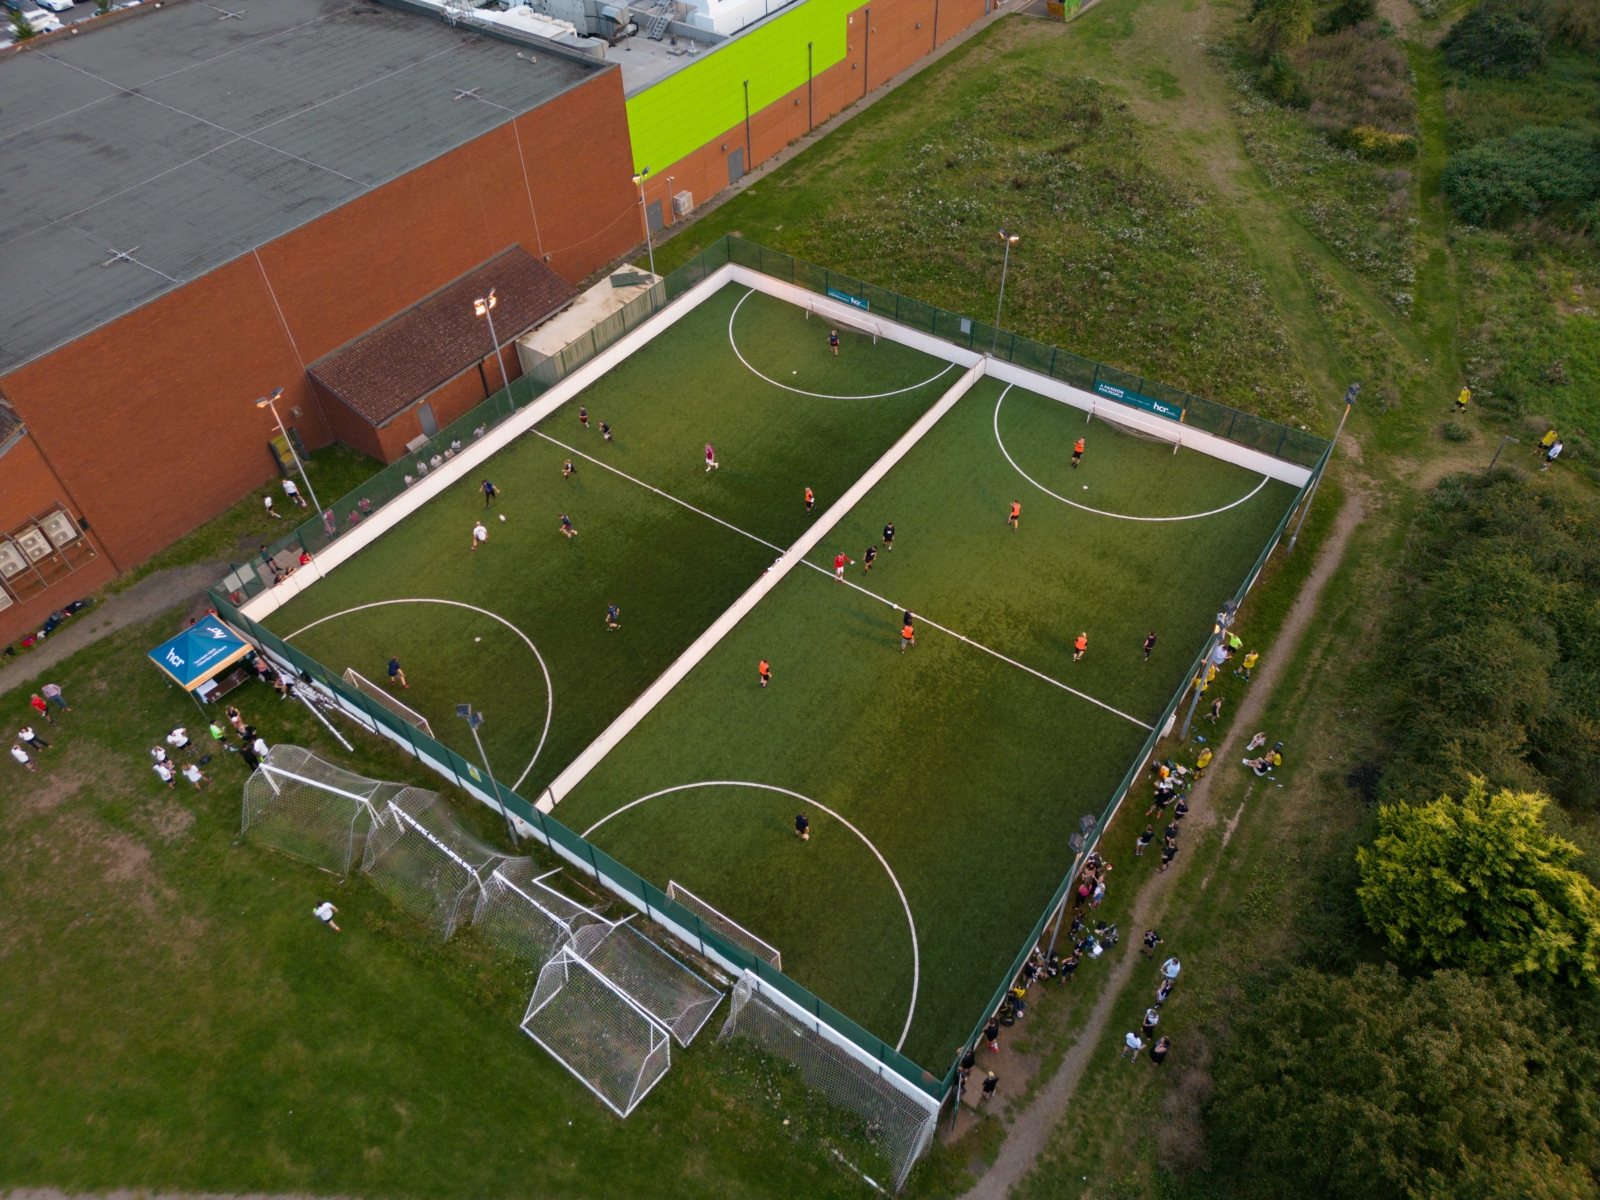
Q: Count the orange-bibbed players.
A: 6